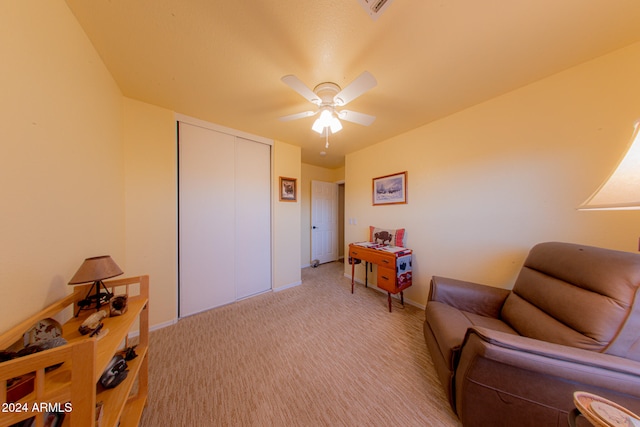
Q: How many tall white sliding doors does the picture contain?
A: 2